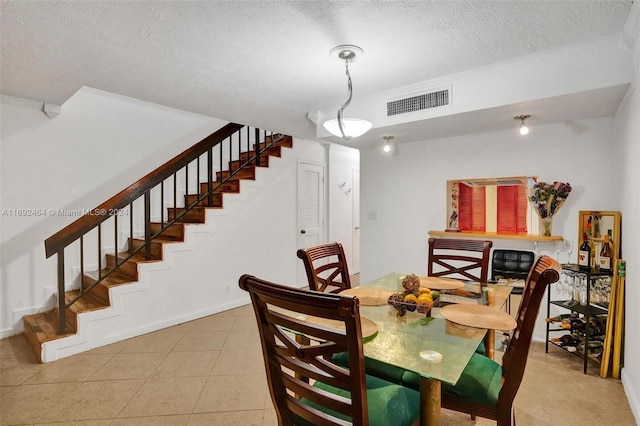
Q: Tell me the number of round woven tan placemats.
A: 4